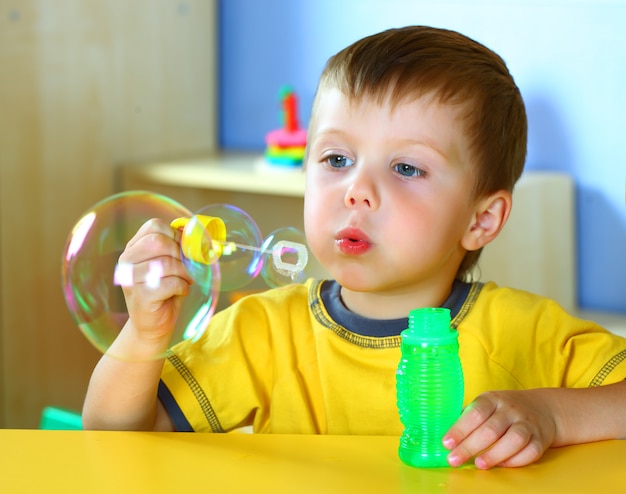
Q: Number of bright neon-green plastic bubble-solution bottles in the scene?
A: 1